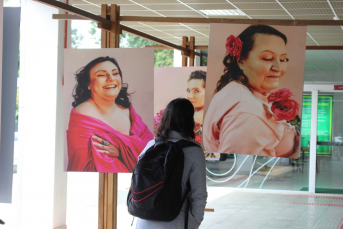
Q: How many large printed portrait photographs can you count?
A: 3